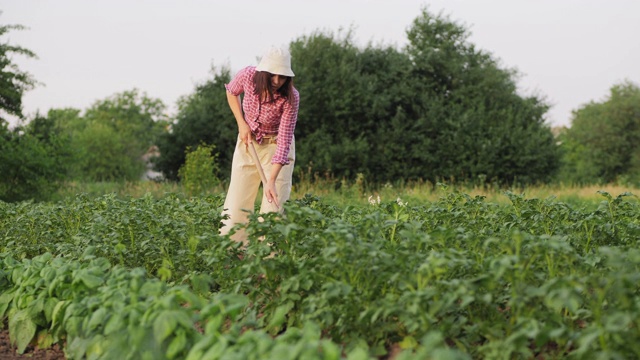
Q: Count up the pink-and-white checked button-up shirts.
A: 1